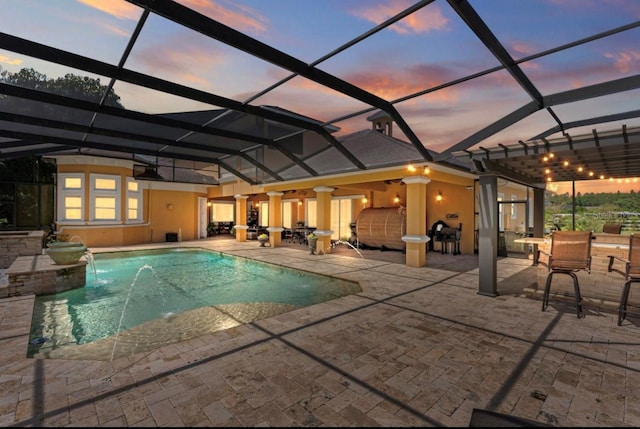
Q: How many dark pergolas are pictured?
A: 1